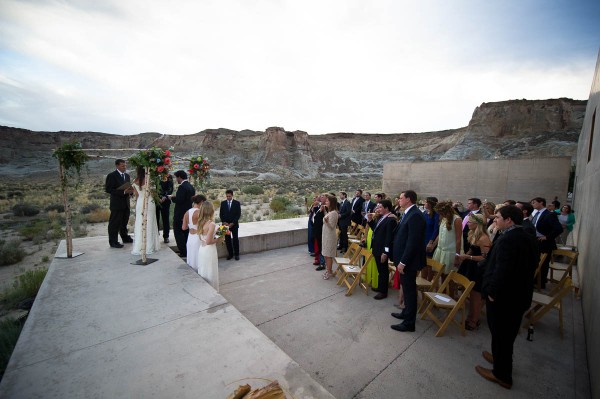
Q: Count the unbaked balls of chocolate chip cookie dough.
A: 0